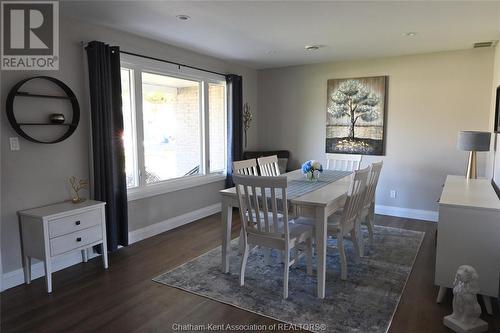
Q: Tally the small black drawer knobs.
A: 2